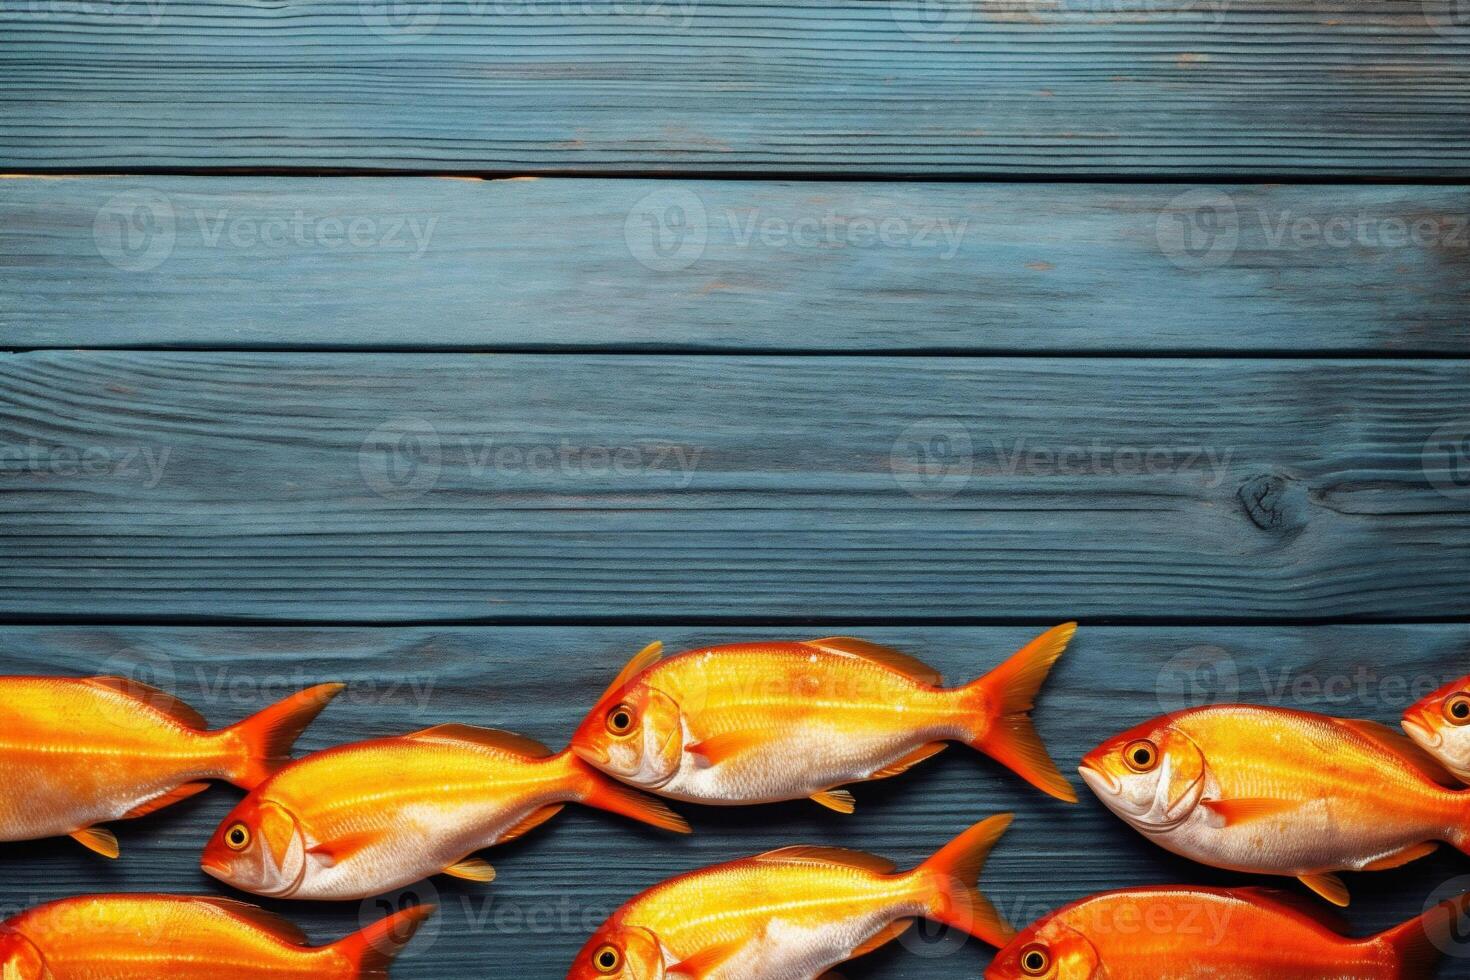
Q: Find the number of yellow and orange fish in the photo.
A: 8